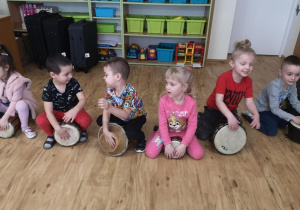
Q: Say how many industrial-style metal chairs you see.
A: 0